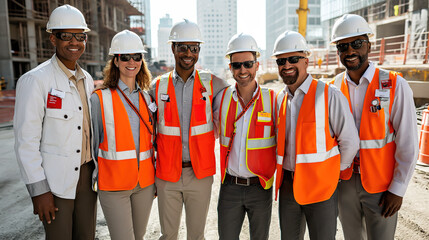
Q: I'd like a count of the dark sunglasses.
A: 6